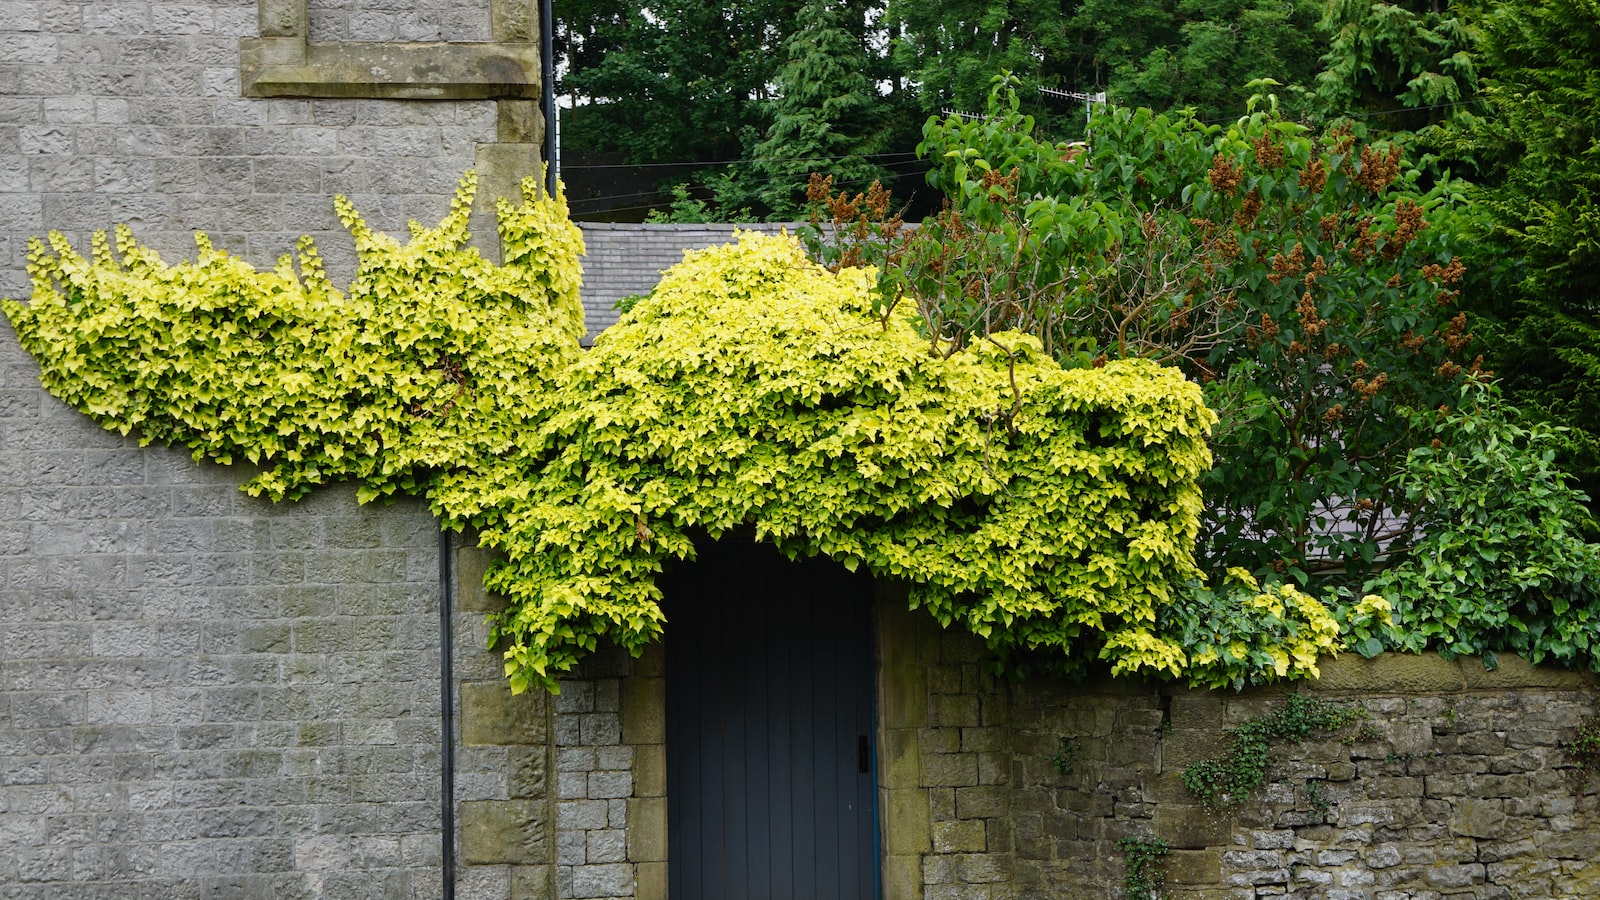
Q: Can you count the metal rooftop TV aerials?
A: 2